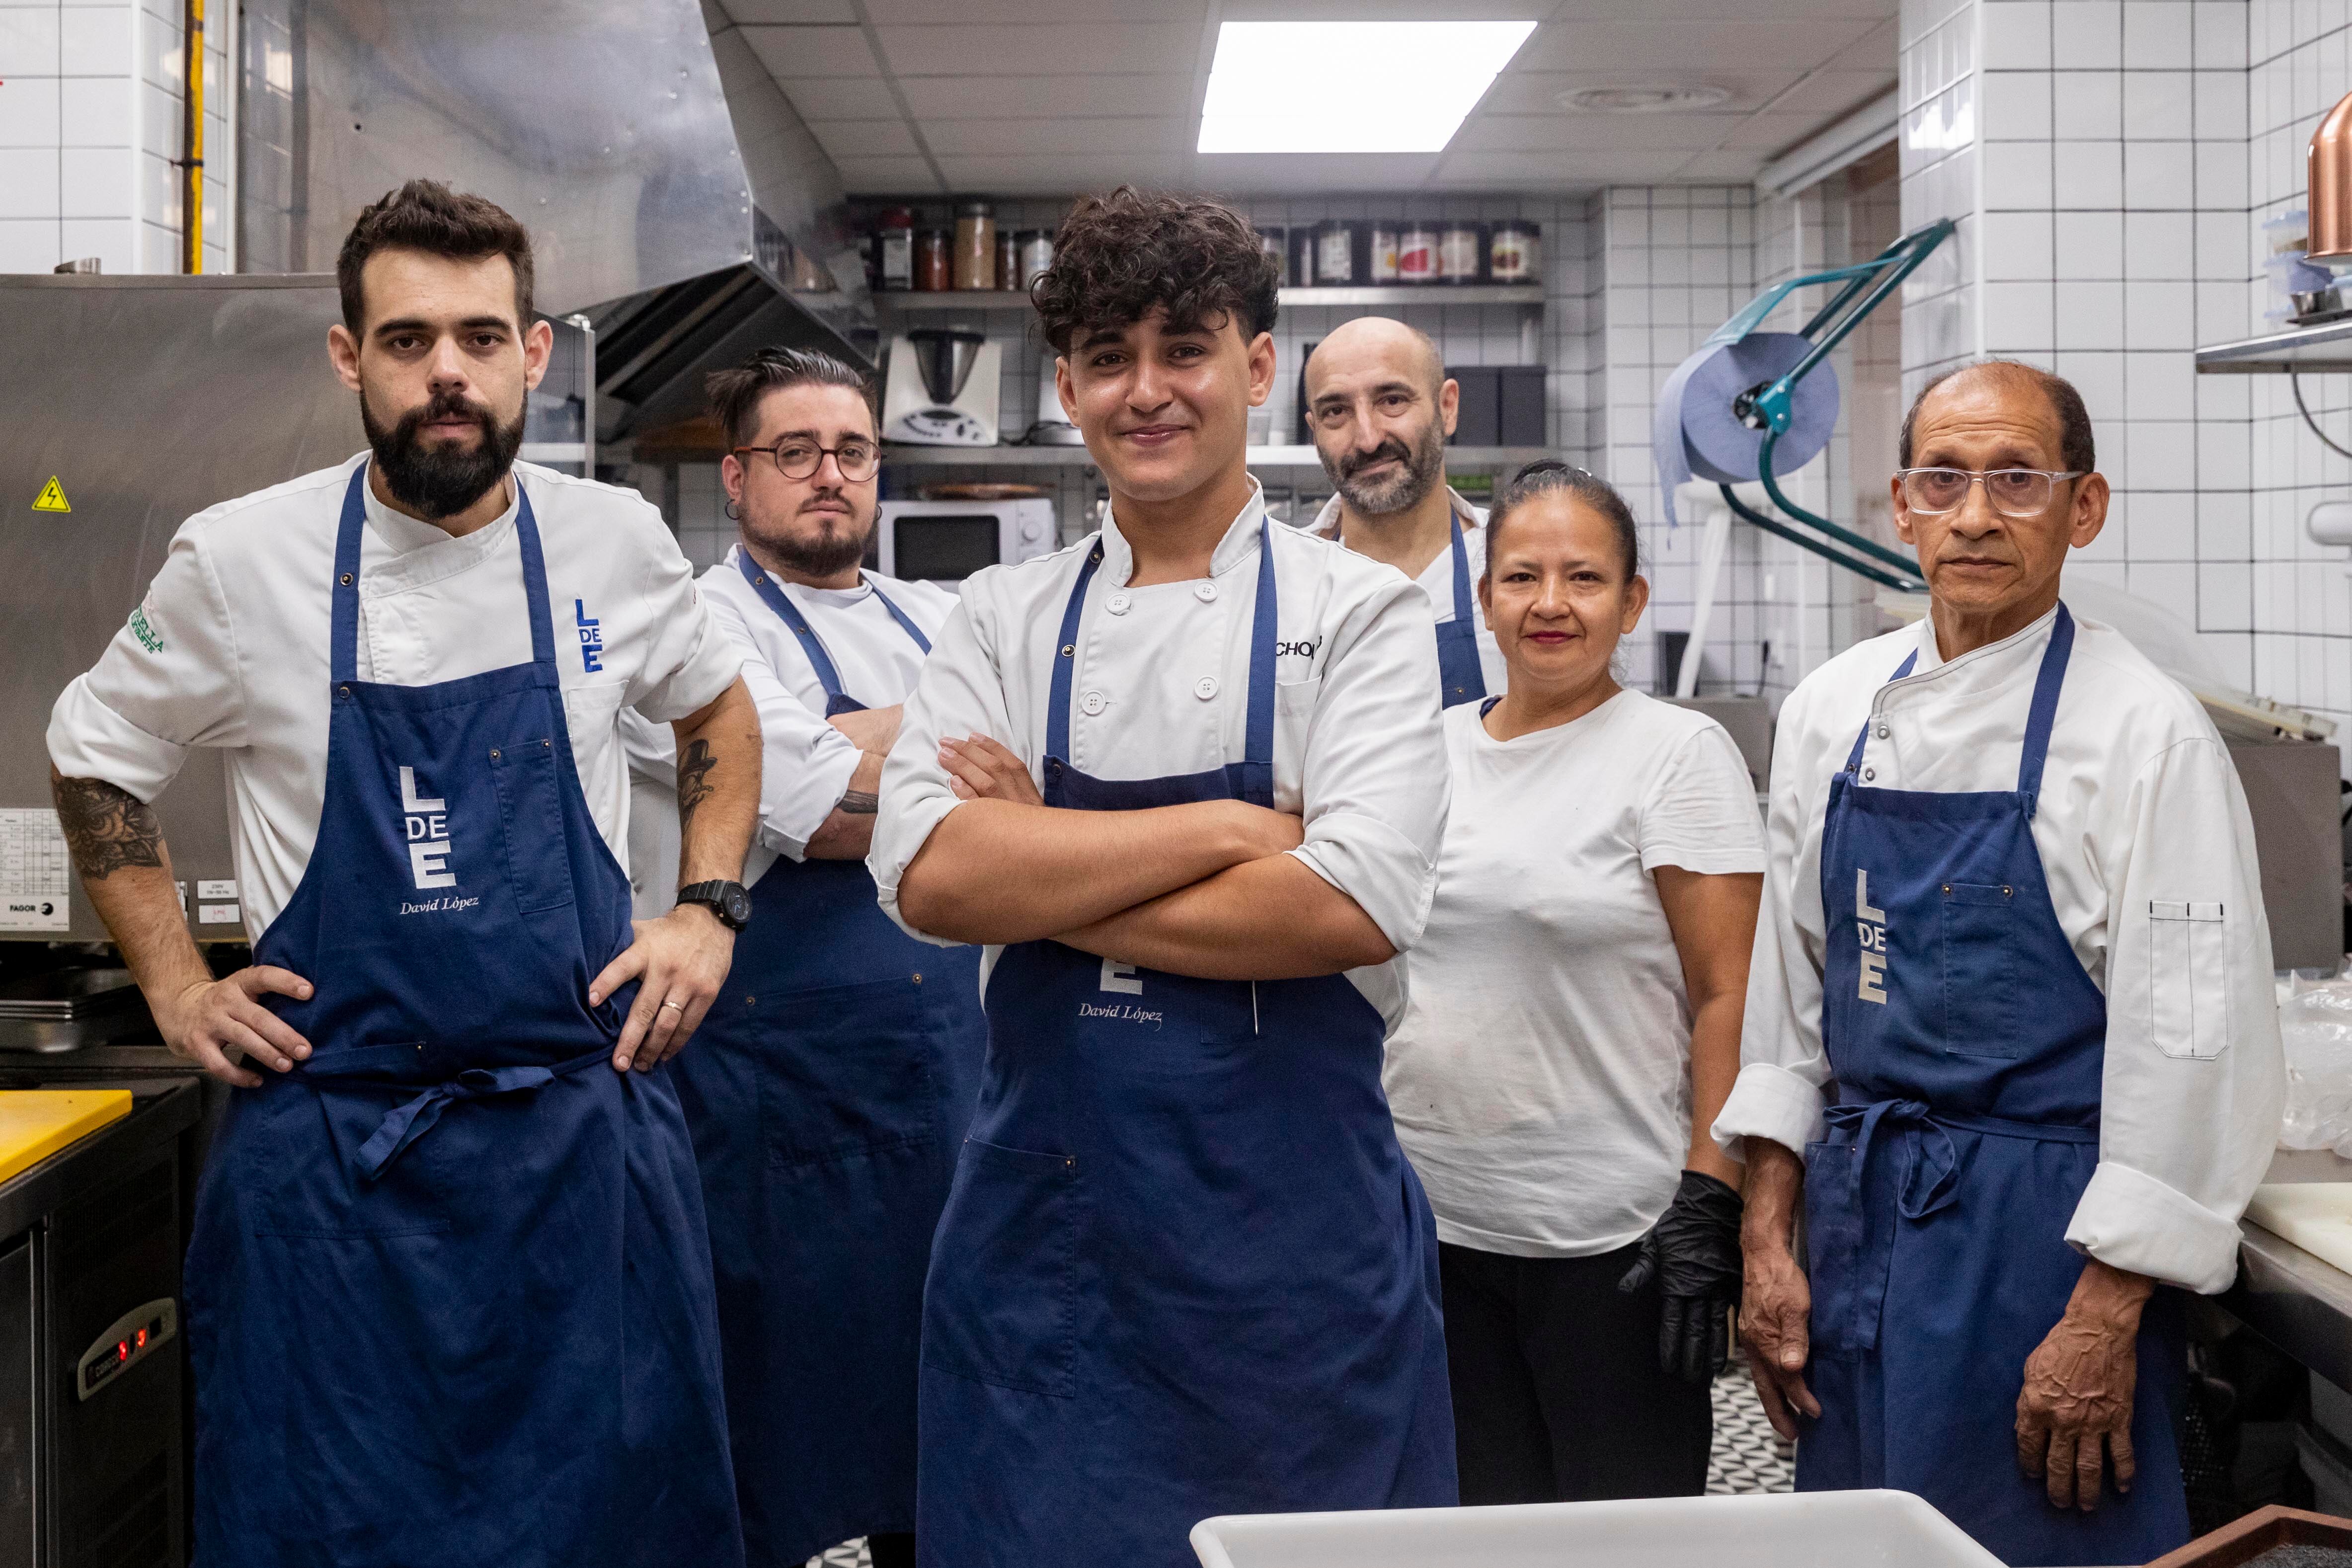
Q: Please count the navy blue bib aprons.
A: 5